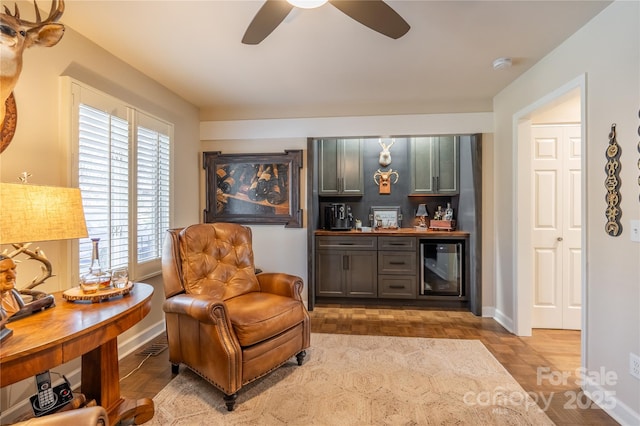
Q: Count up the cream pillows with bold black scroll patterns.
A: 0